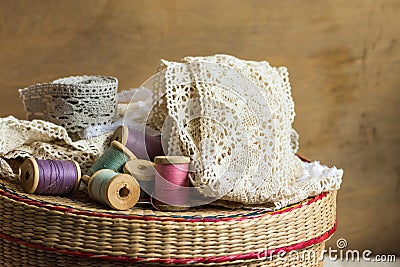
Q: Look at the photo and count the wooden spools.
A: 6